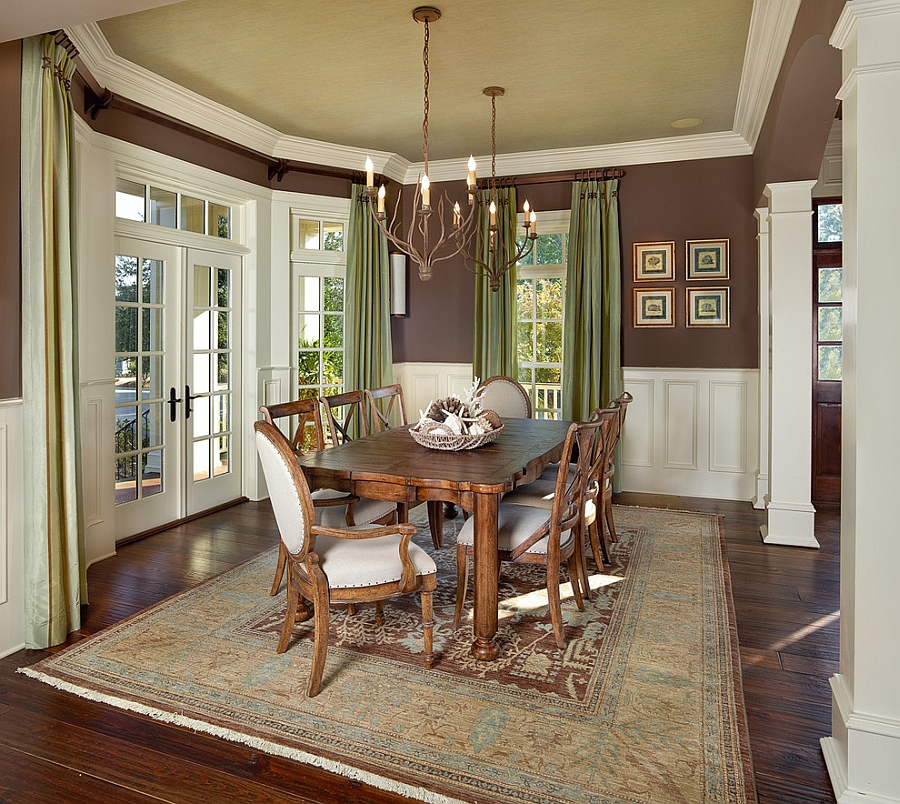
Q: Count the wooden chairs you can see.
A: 8